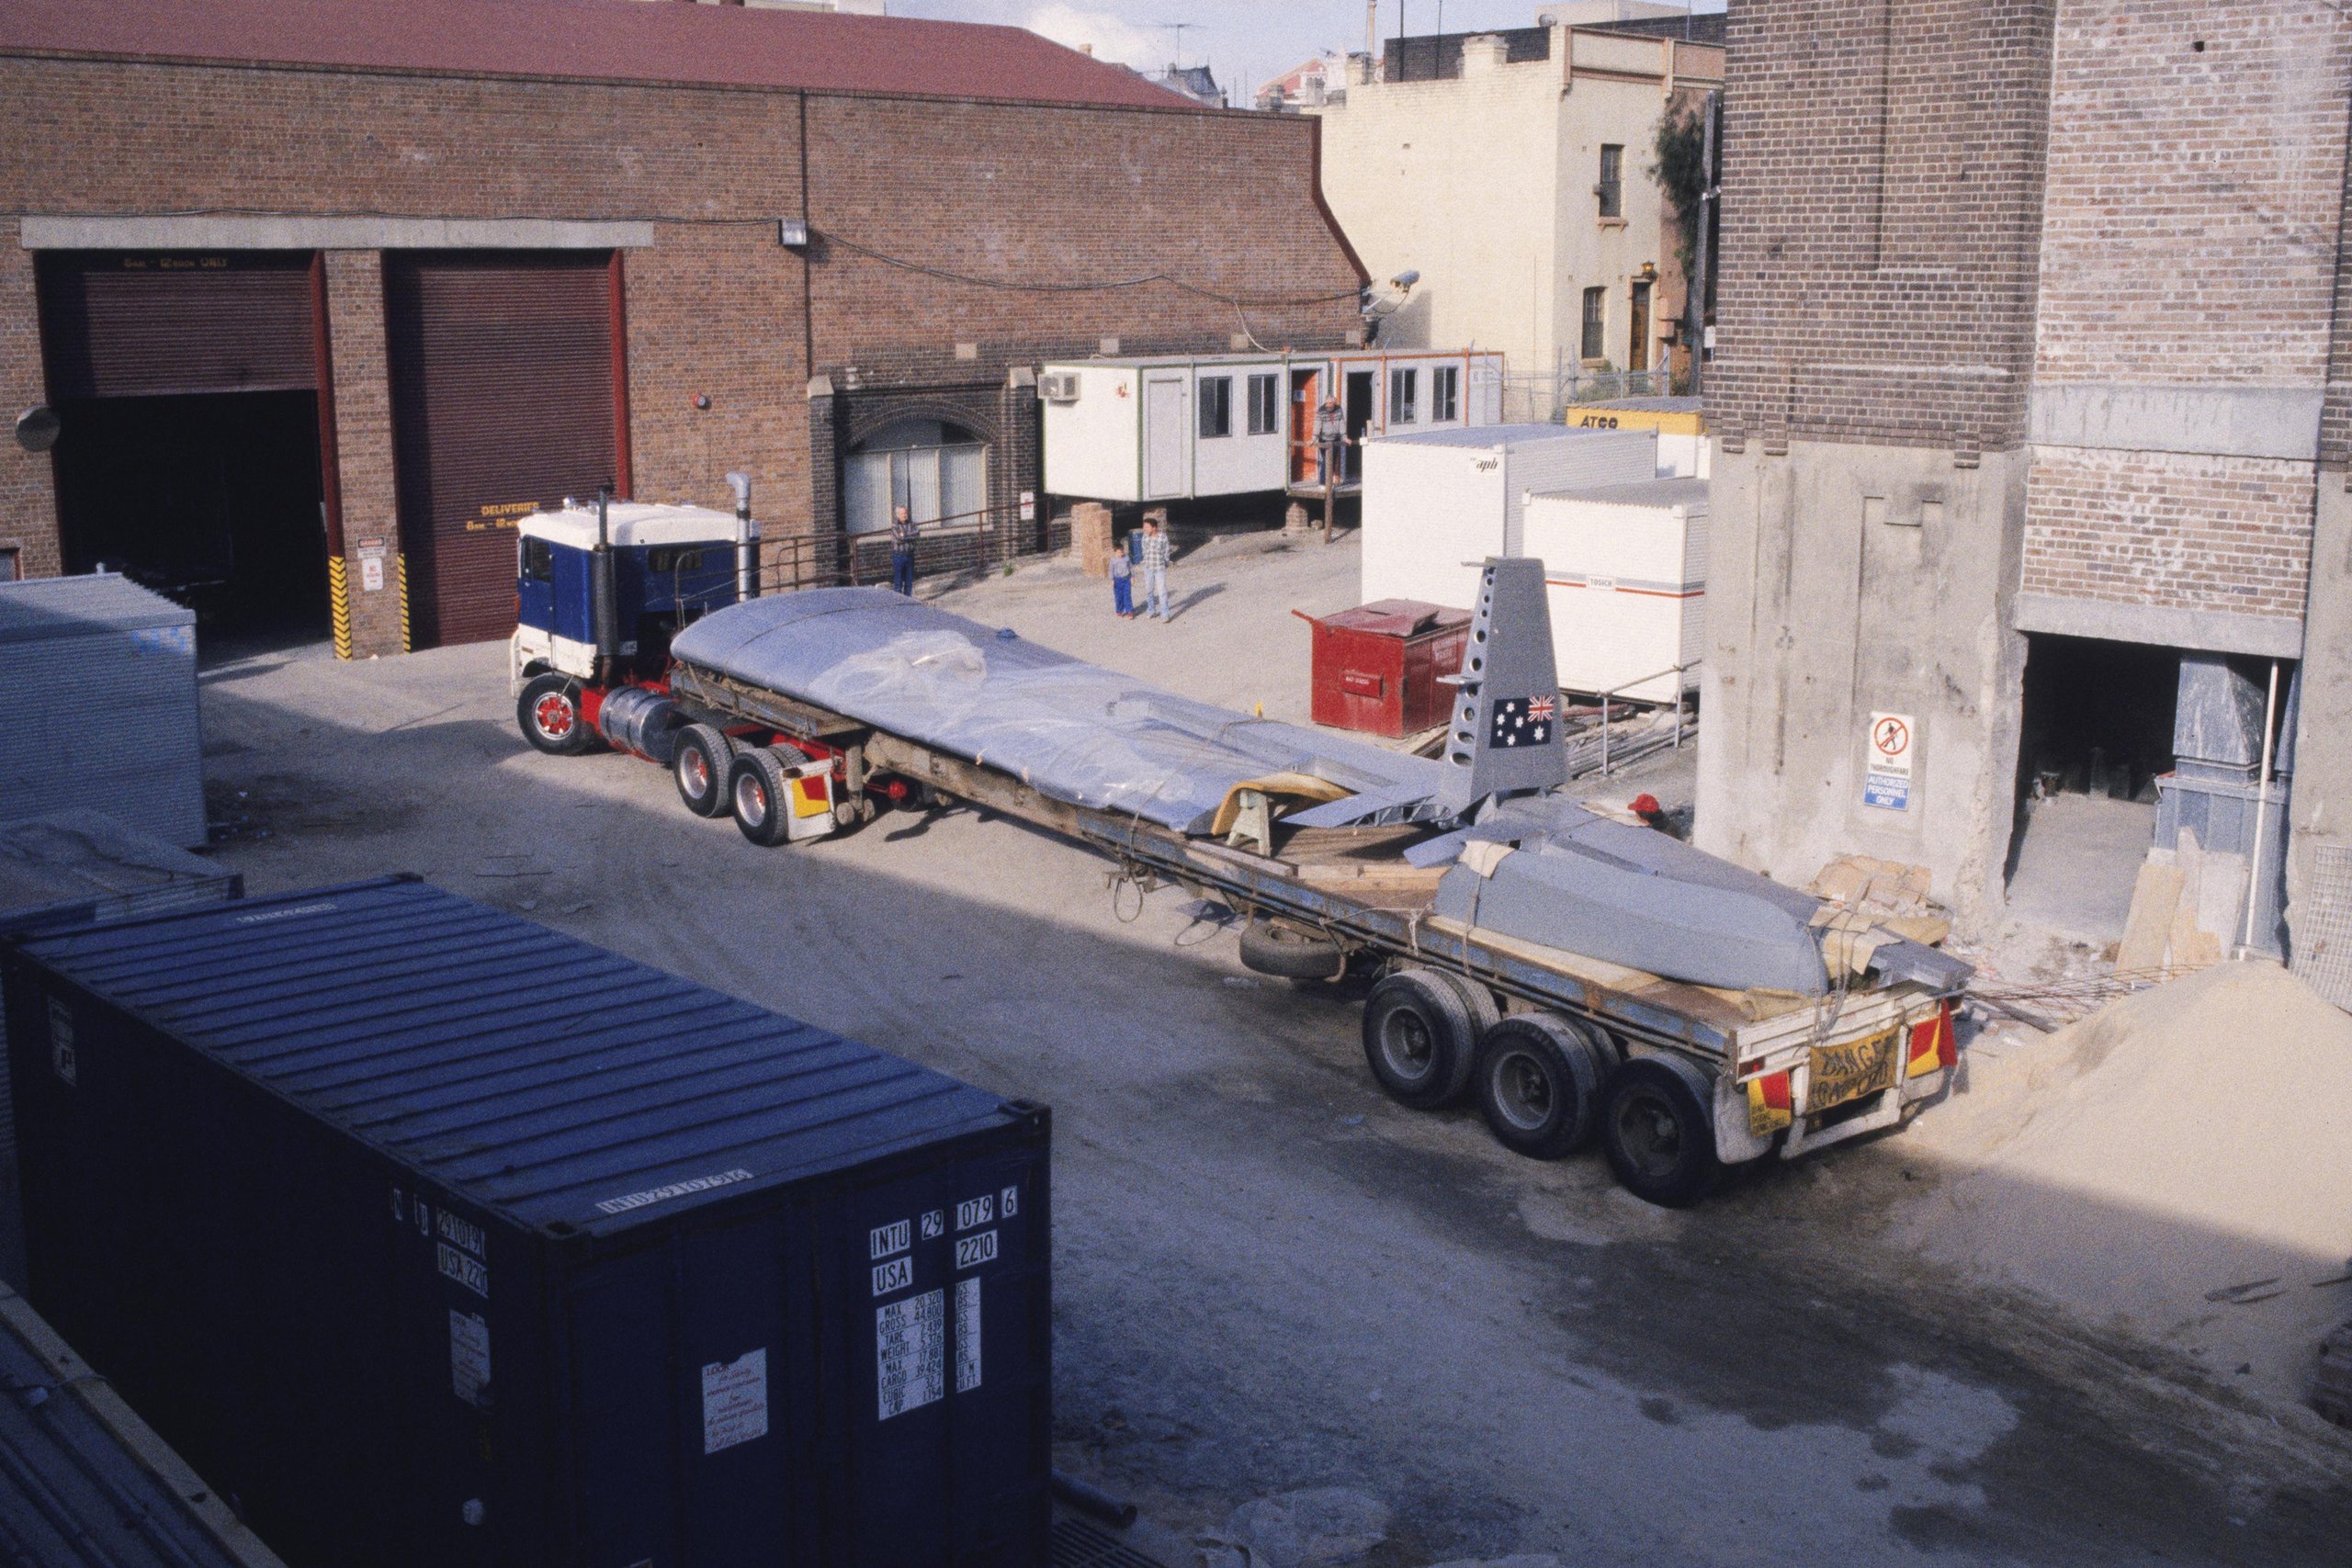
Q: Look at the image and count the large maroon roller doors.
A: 2